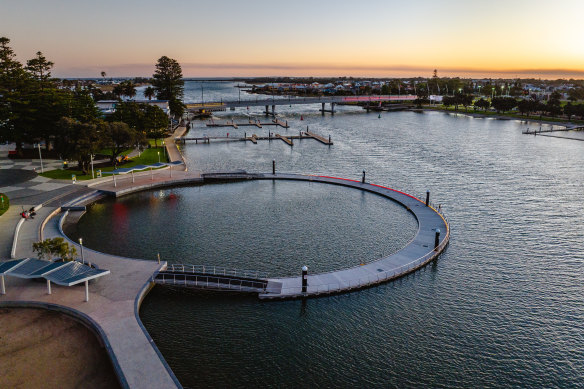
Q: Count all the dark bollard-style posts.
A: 5